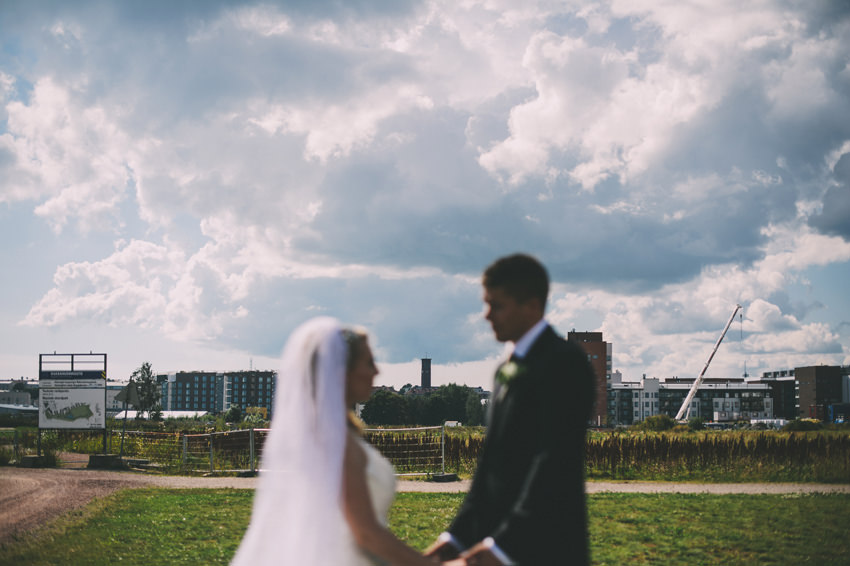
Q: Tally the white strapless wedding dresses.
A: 1